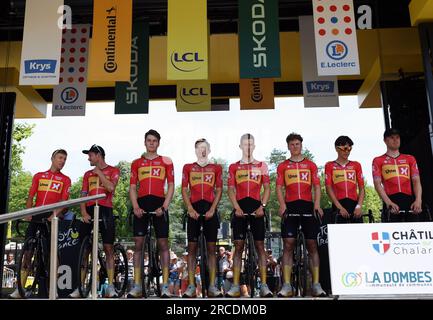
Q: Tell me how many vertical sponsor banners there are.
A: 10